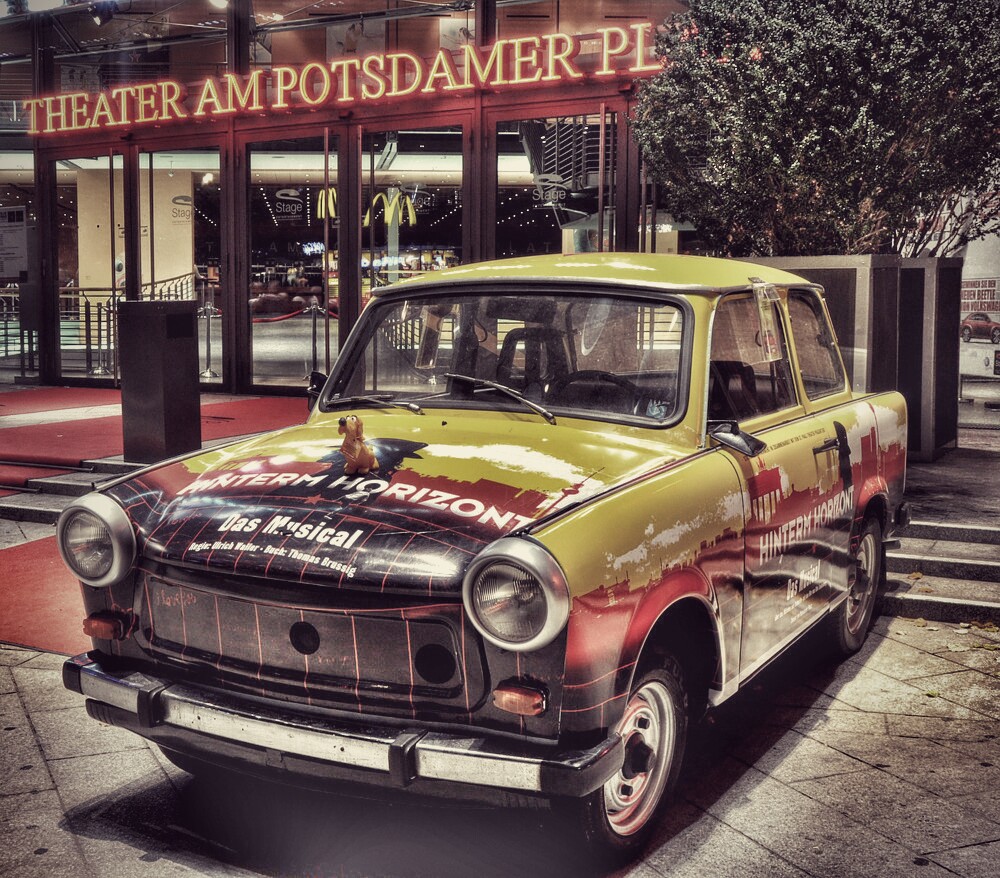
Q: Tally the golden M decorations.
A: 2